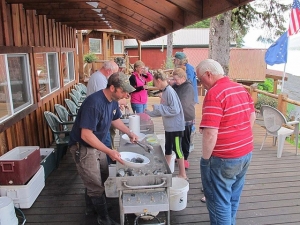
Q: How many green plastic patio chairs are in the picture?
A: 7